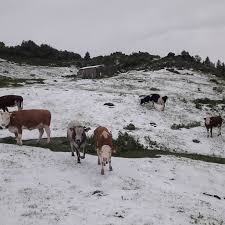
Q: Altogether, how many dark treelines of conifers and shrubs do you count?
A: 1